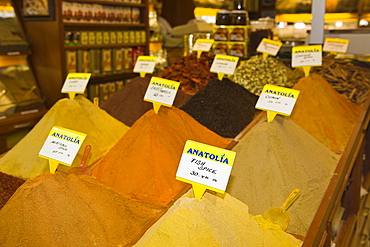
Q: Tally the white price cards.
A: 11